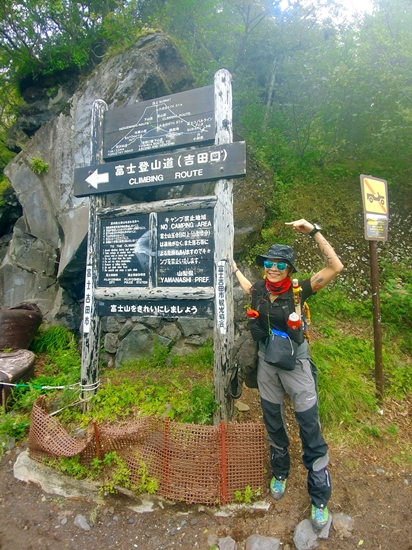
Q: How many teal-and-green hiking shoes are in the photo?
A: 2